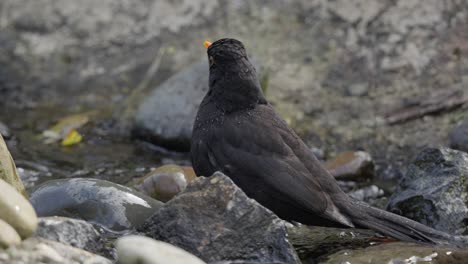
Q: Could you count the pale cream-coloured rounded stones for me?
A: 3